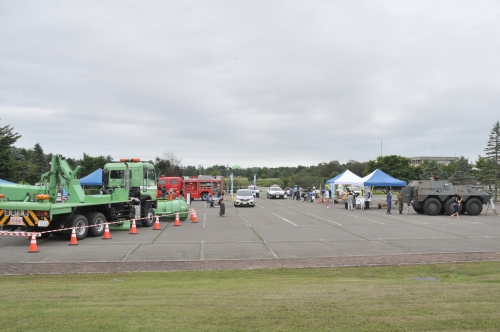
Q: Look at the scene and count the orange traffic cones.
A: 8